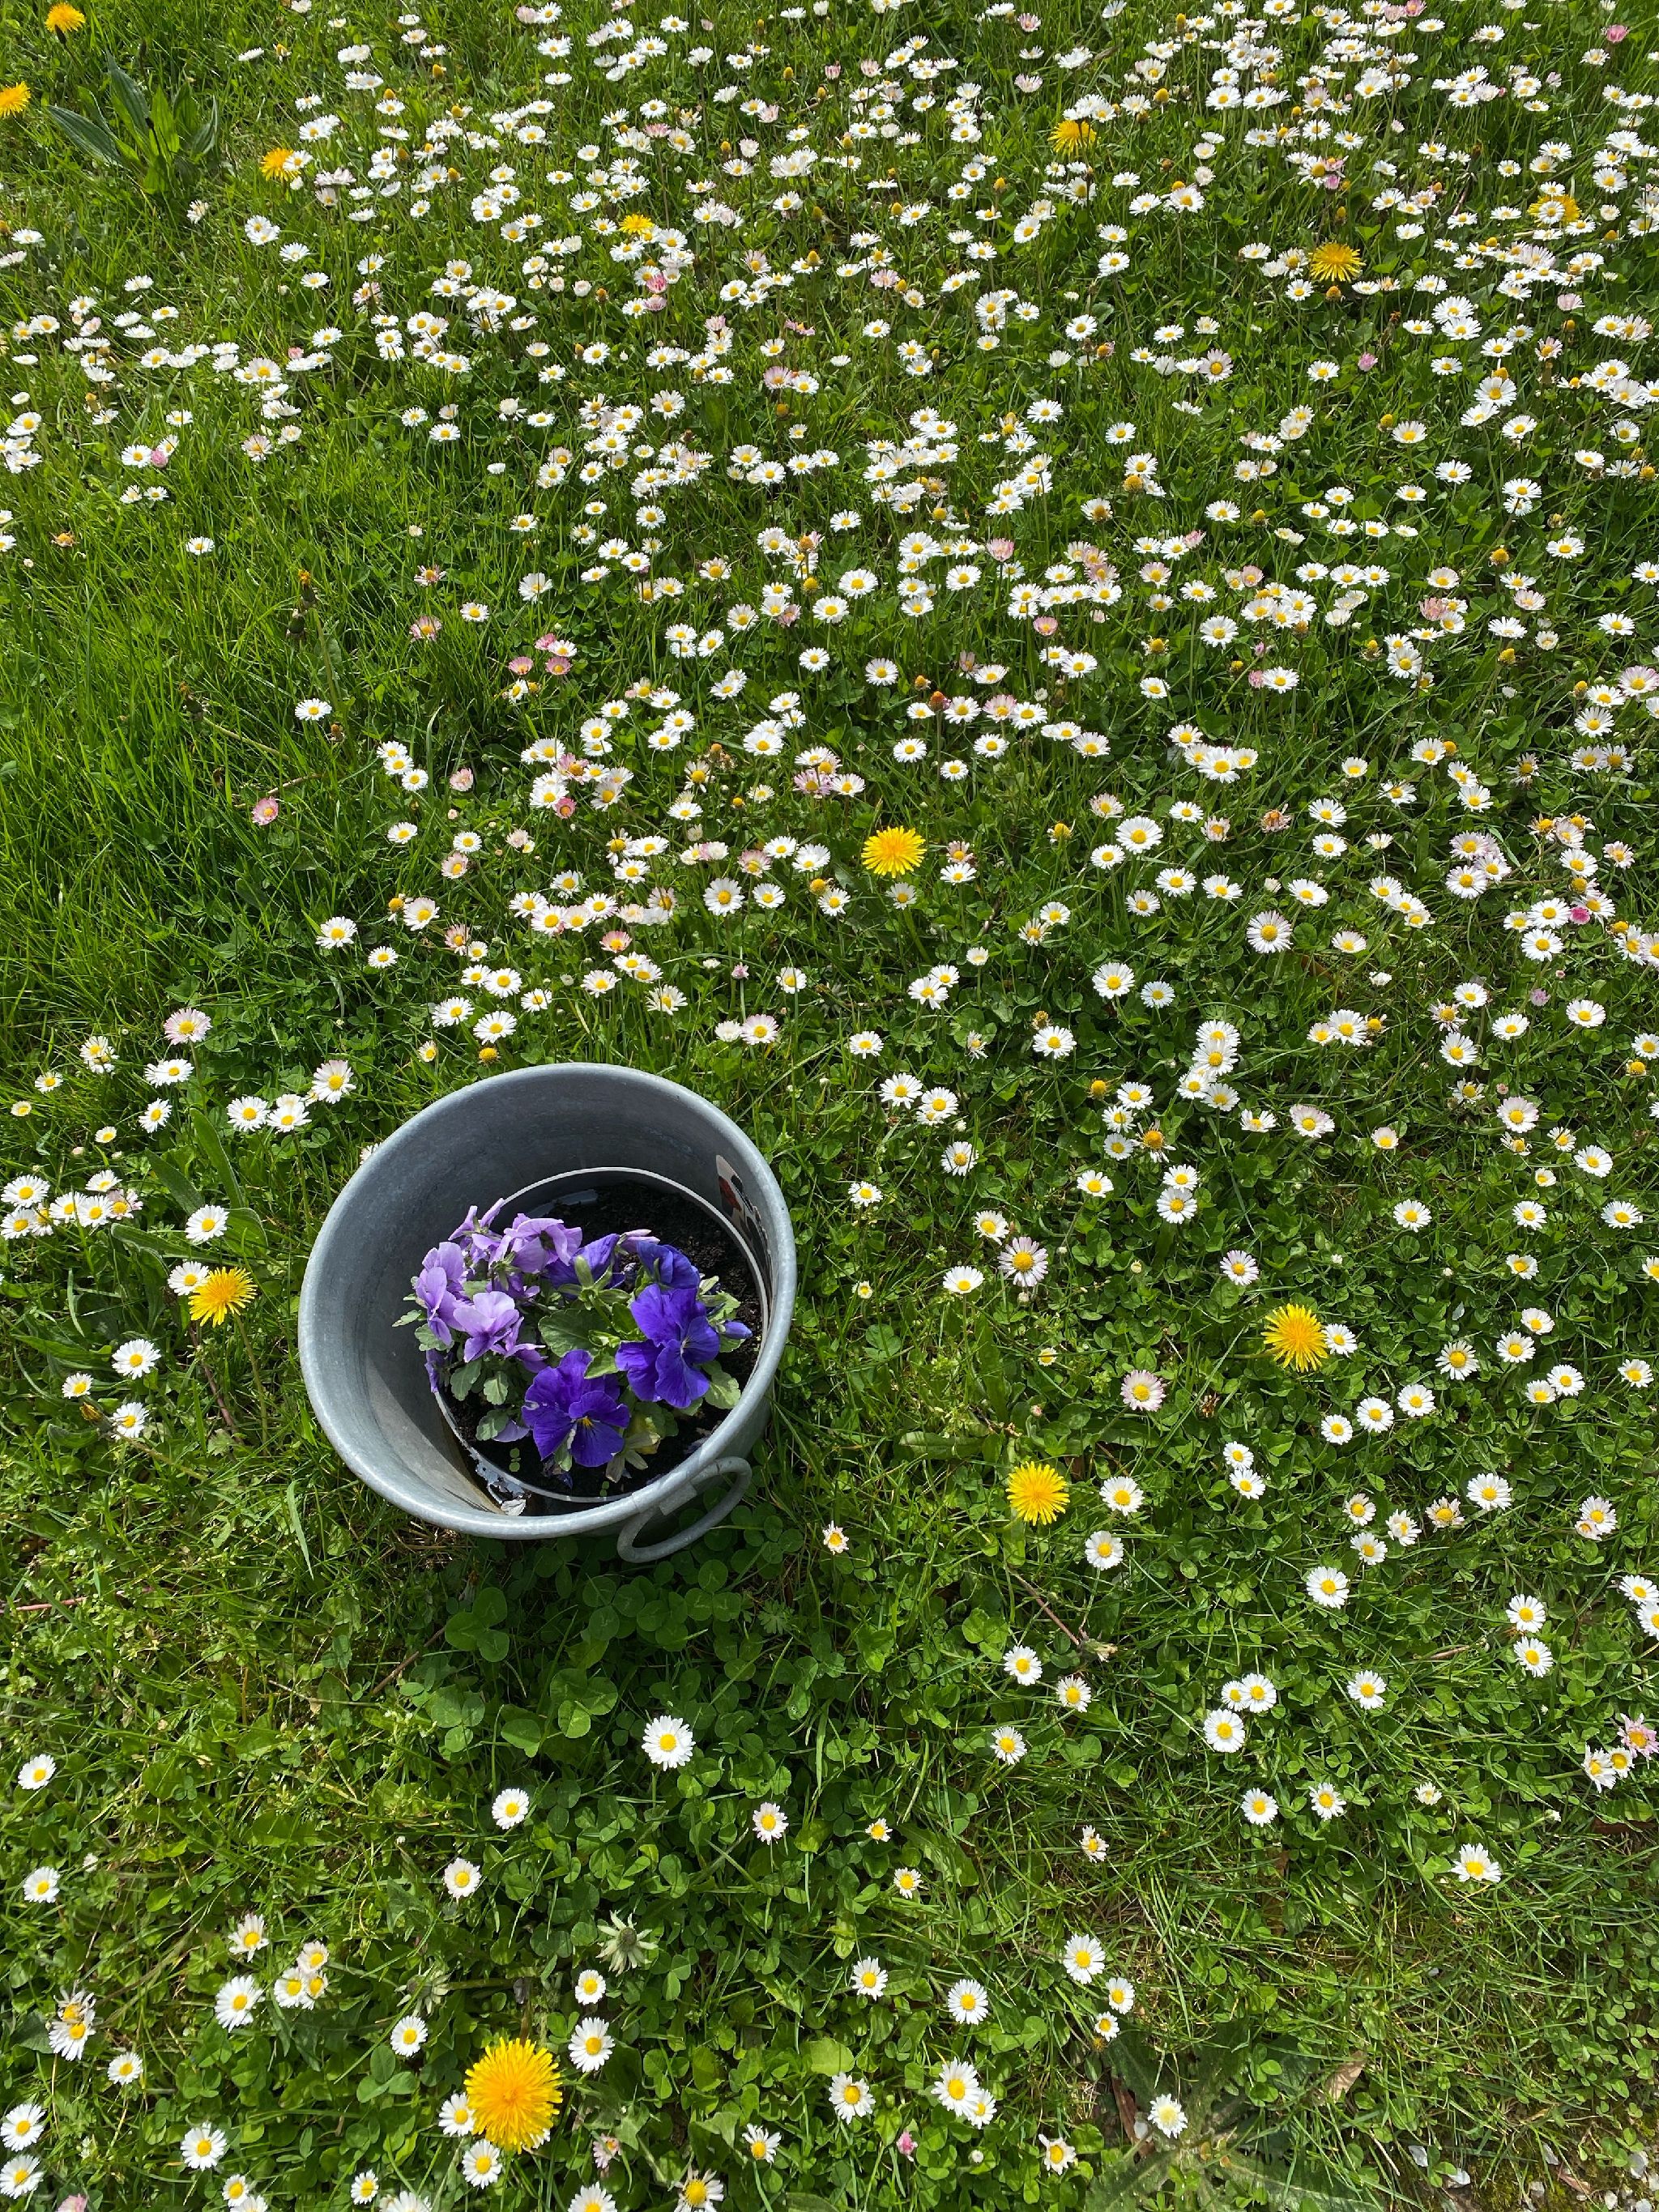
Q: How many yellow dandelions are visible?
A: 12